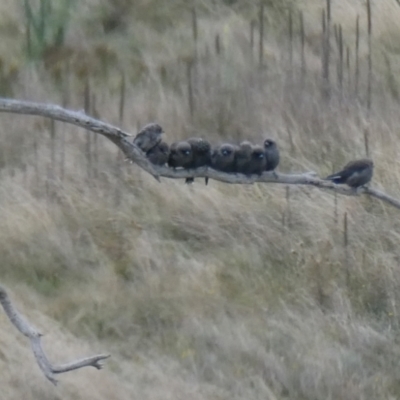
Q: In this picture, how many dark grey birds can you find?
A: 9